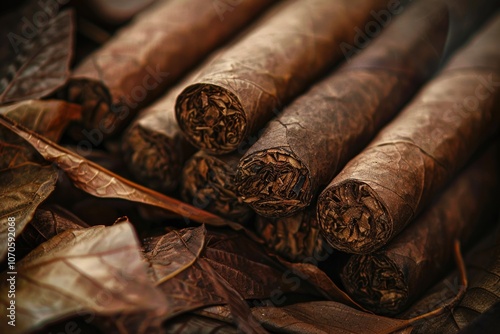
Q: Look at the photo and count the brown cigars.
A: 8